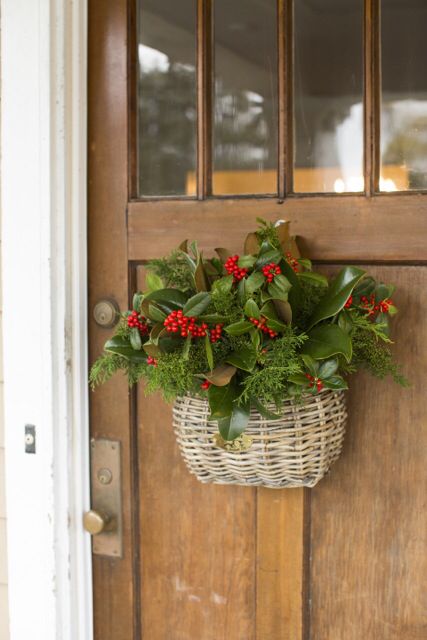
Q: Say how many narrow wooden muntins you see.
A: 3